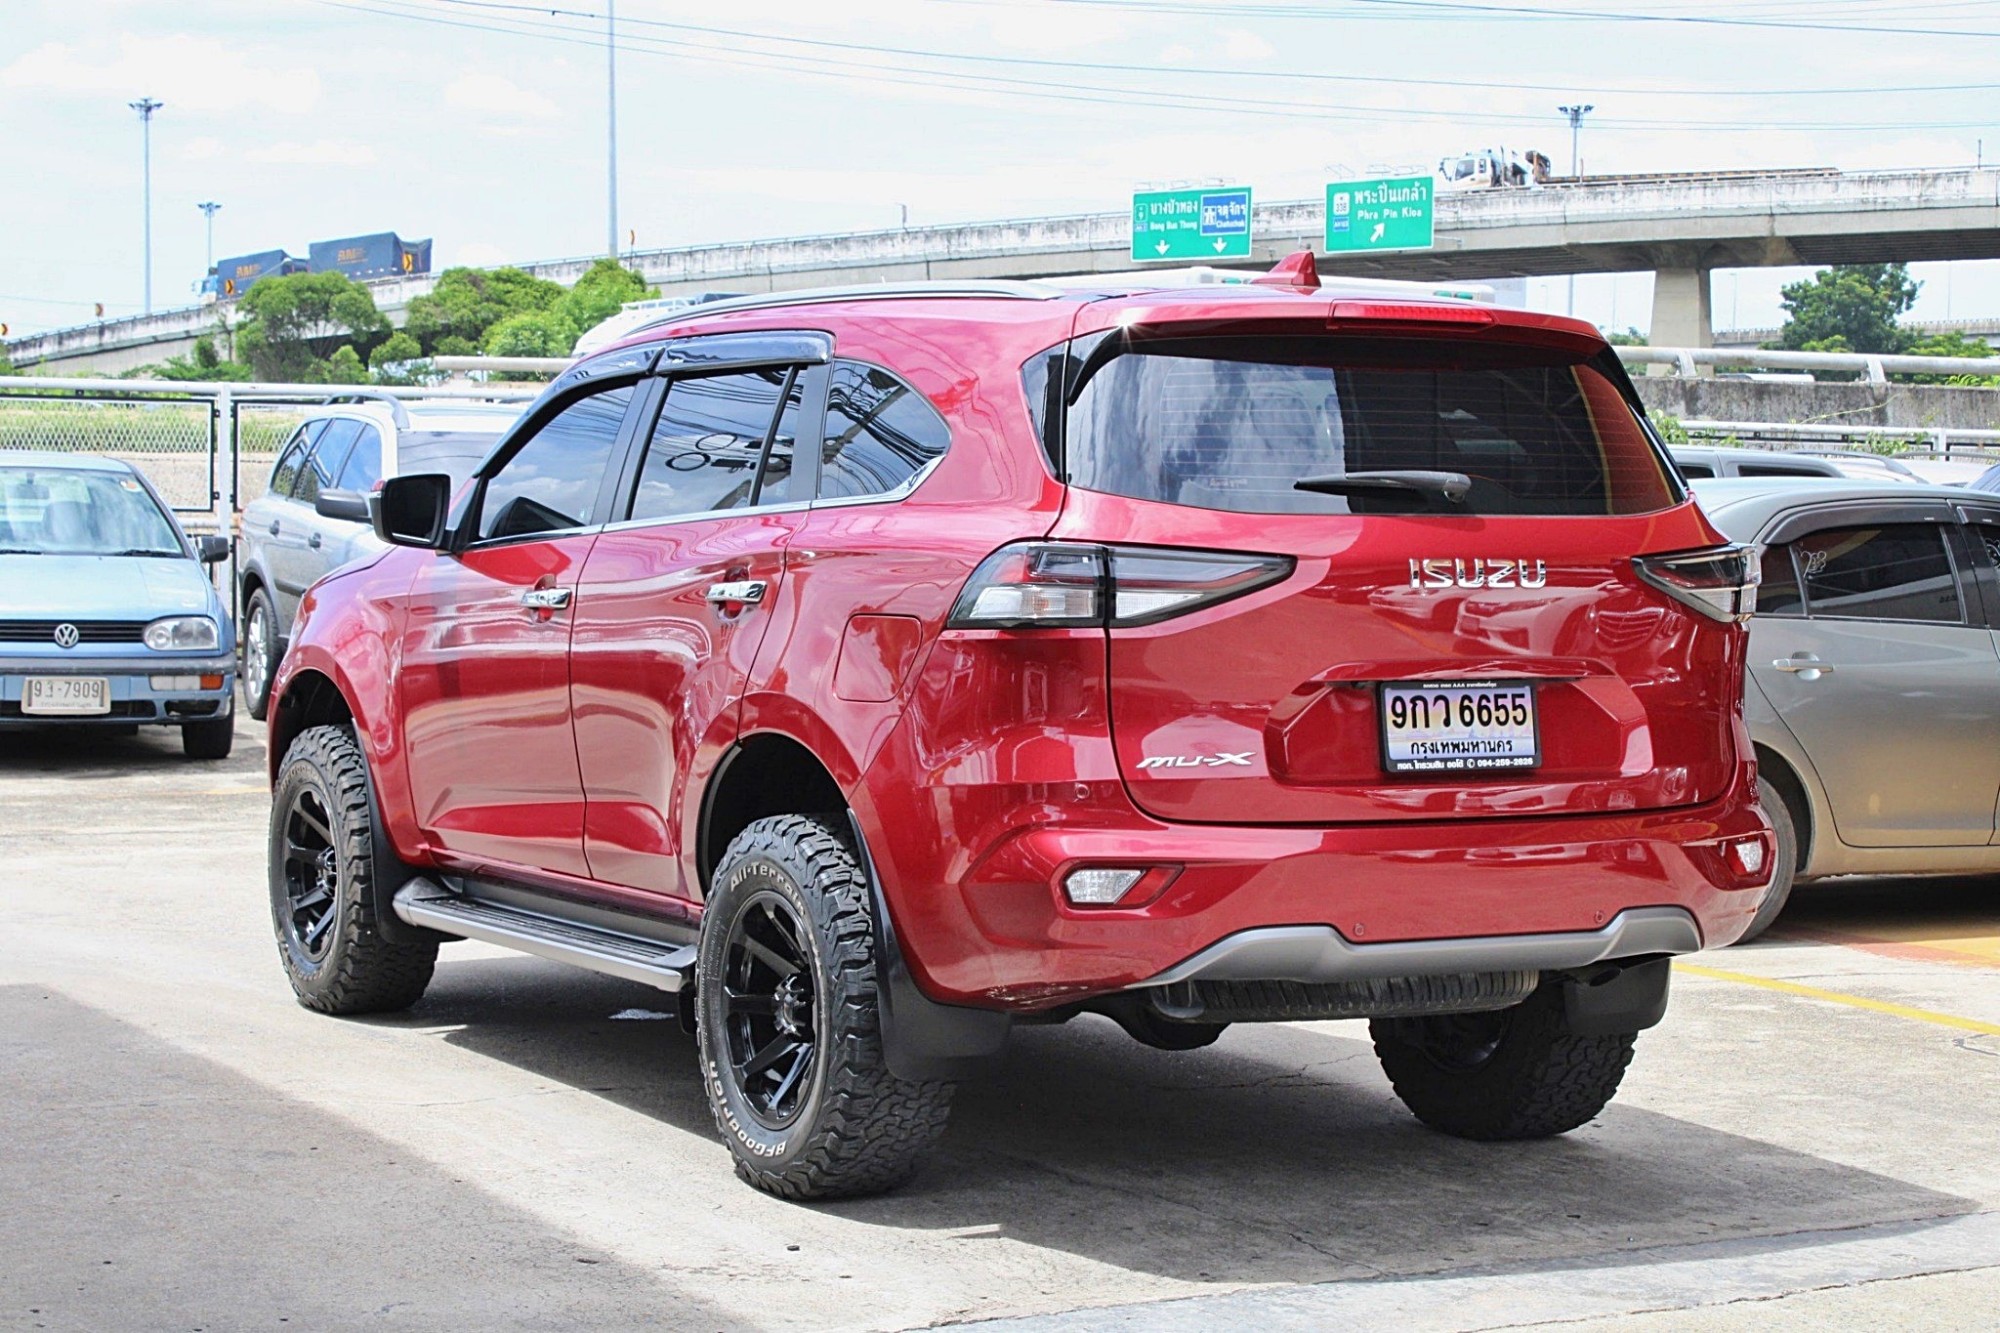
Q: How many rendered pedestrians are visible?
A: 0